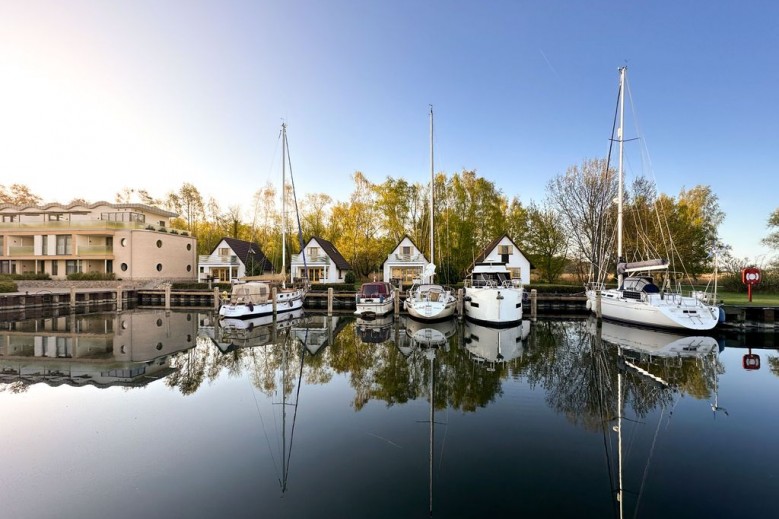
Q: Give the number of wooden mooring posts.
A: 10